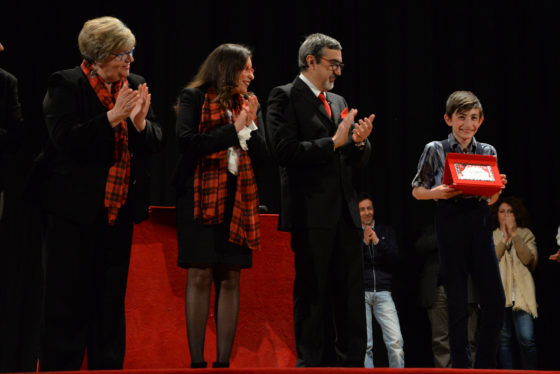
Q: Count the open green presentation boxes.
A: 0